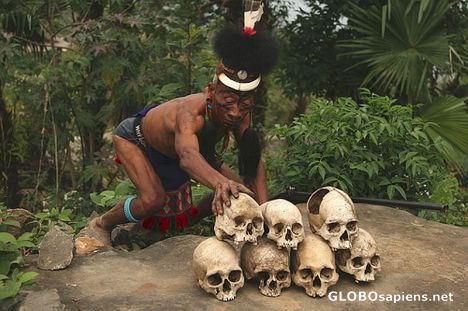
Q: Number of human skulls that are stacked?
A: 7